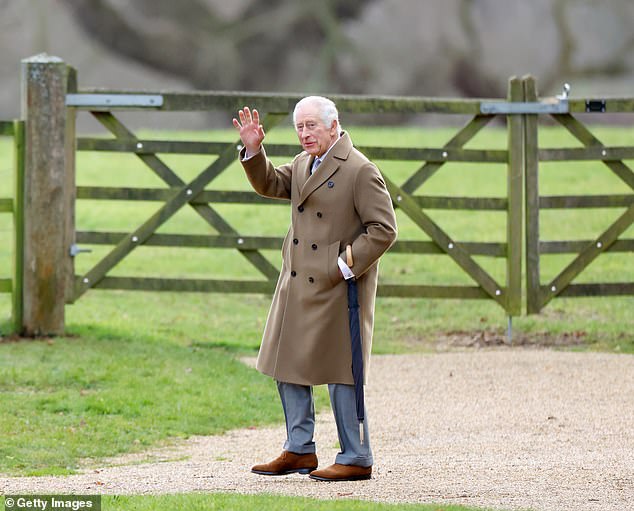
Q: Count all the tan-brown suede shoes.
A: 2